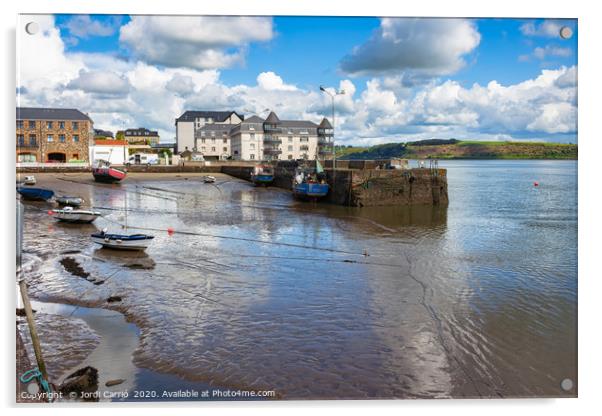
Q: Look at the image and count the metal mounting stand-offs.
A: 4